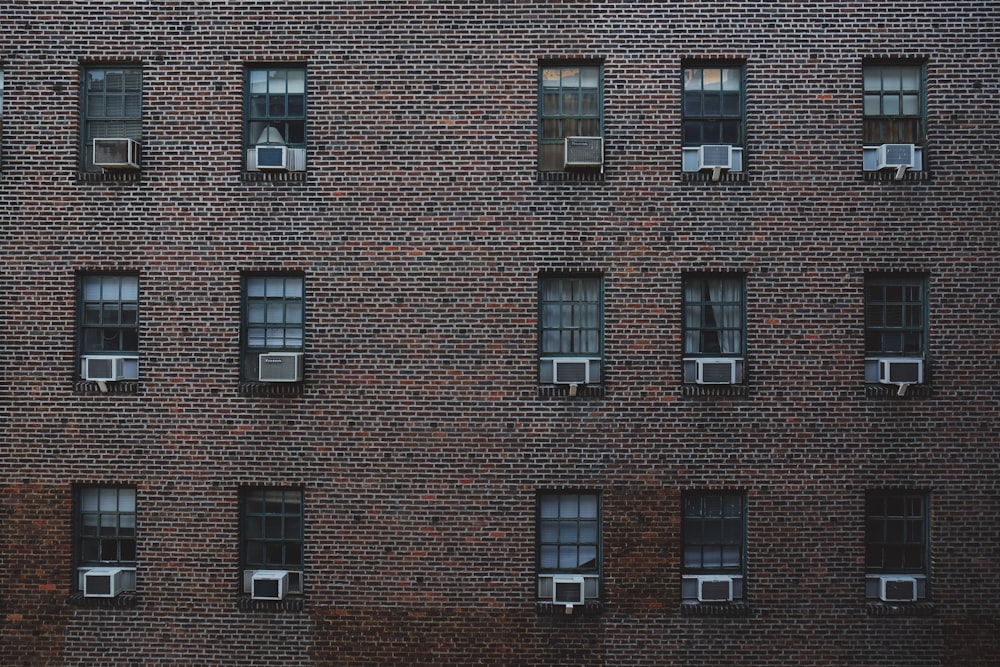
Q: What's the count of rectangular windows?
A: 15